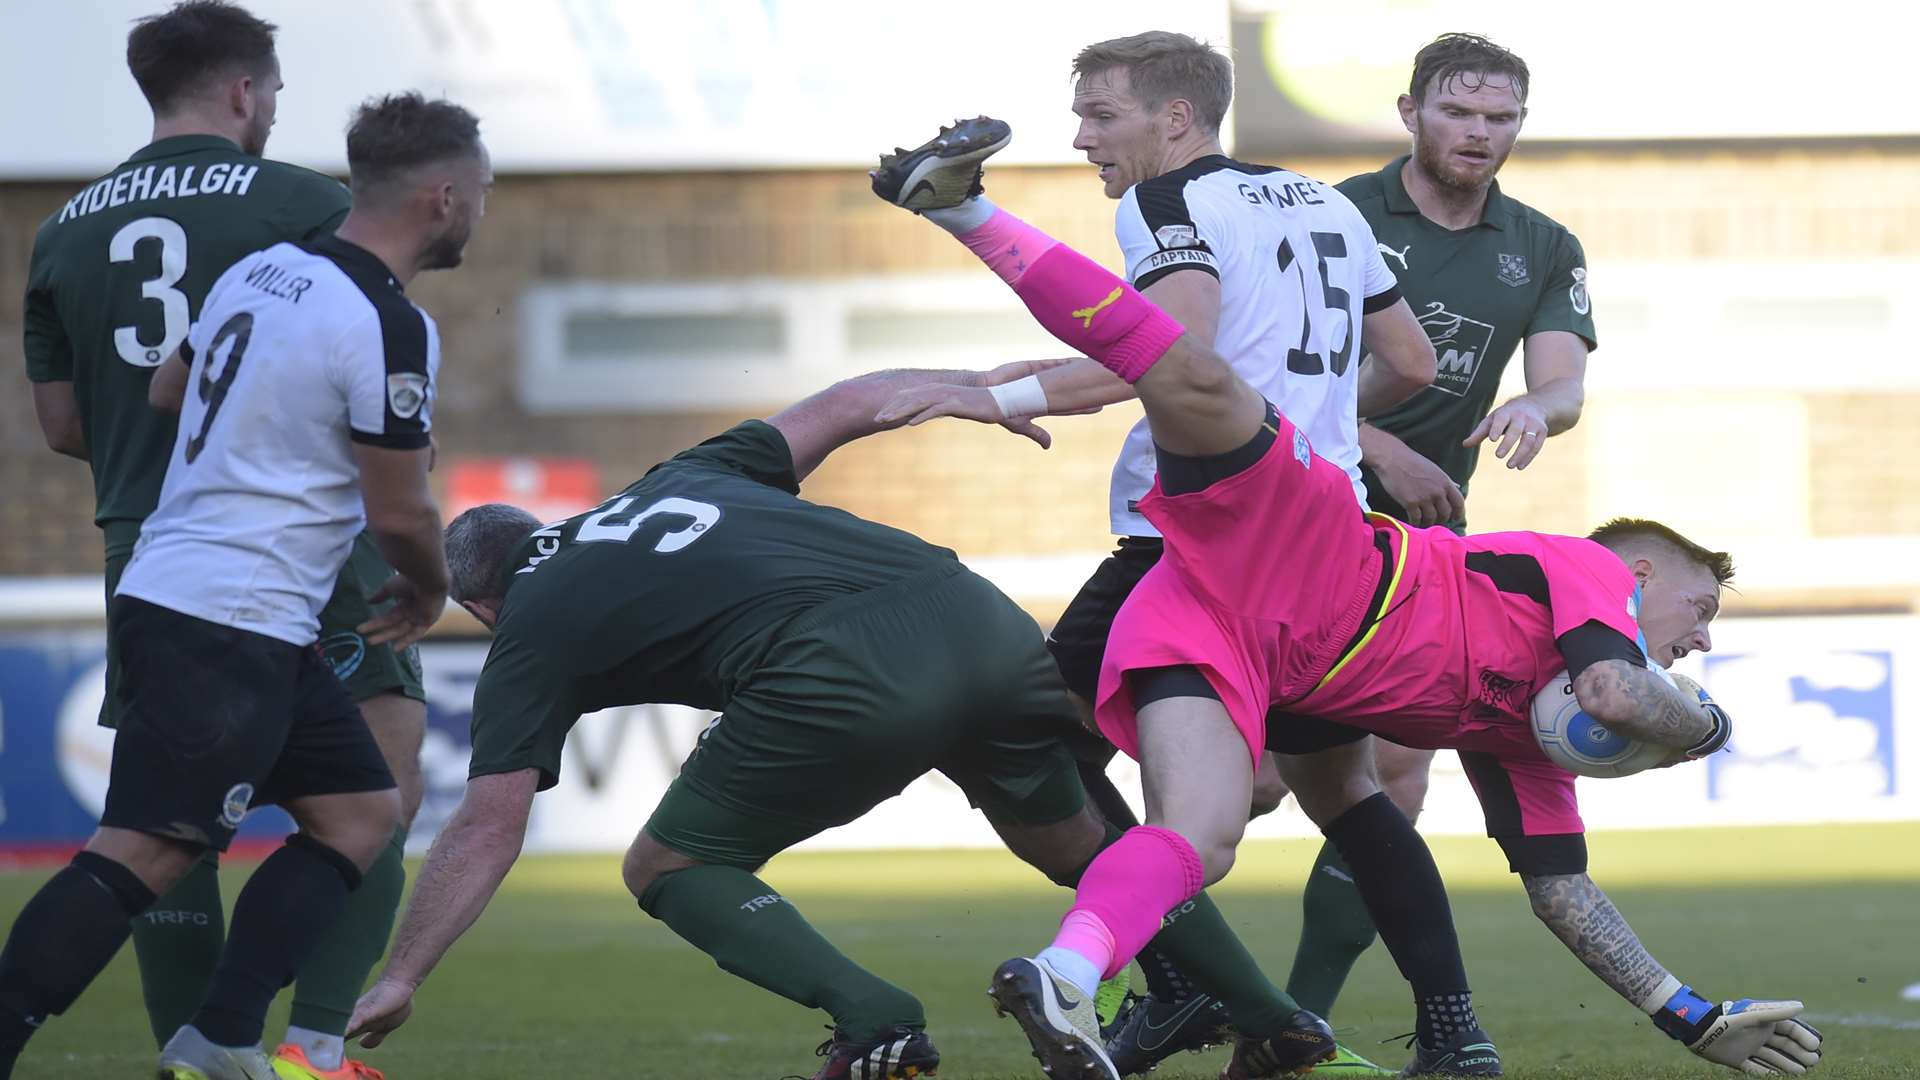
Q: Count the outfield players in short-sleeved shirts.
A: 5